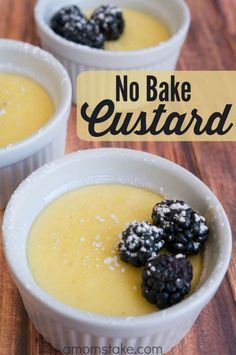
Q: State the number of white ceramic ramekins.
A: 3